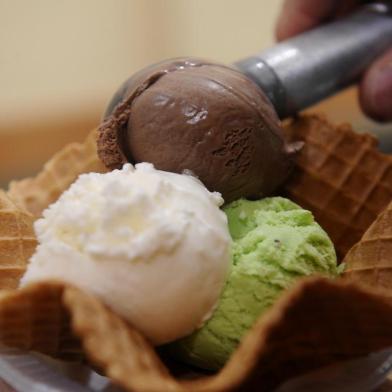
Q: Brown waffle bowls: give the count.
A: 1